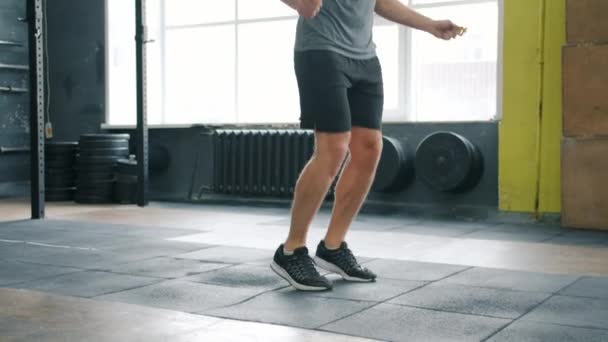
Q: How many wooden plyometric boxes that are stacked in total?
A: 3